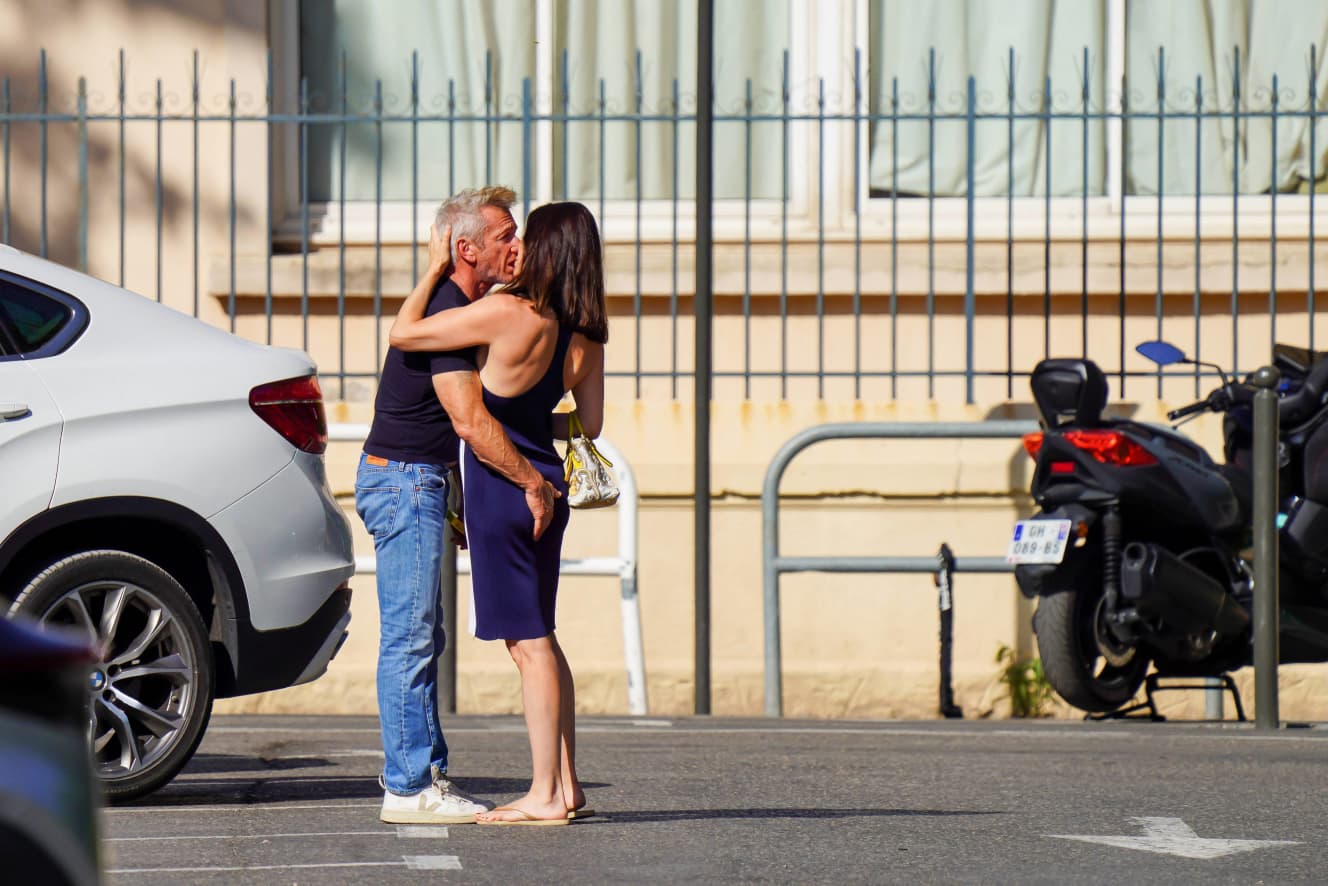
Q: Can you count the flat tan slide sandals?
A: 2